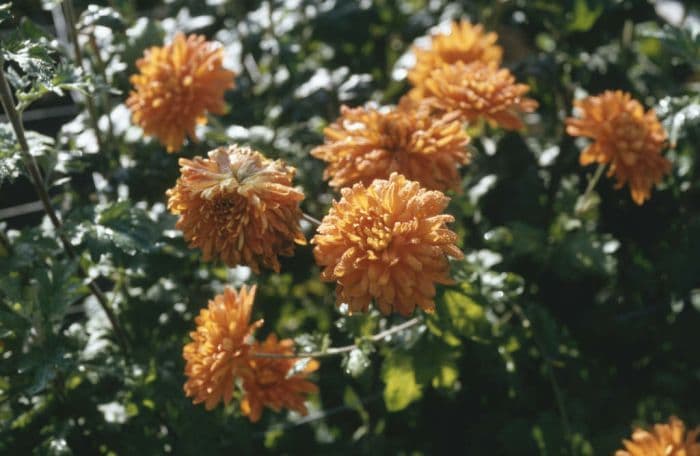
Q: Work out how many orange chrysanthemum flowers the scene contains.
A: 10